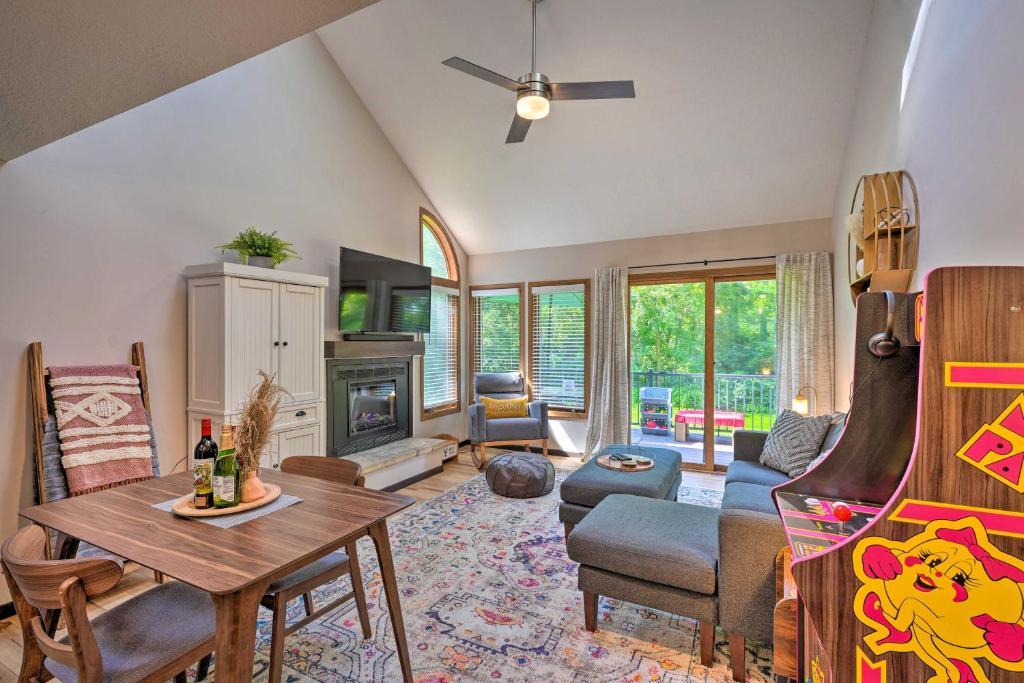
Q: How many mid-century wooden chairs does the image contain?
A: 2